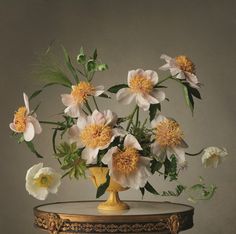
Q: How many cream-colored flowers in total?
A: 2